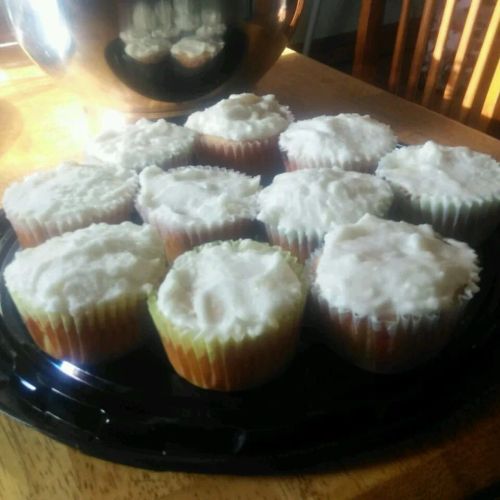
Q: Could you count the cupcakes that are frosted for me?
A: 10